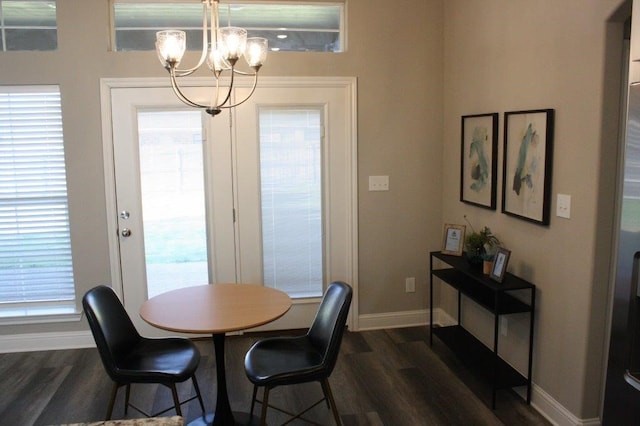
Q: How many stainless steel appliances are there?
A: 1